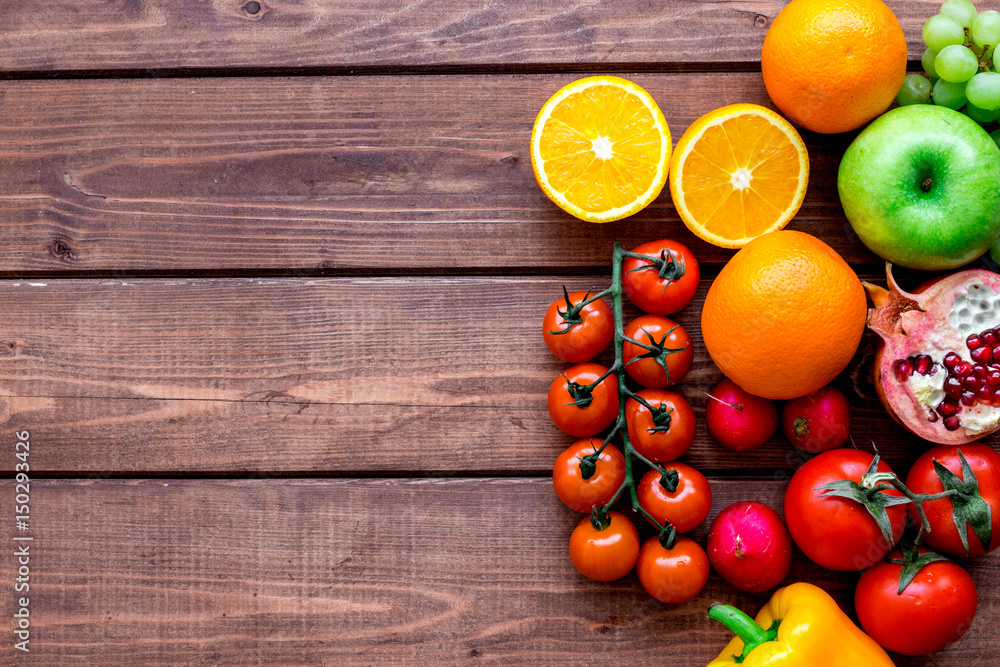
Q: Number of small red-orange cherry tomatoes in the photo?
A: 9